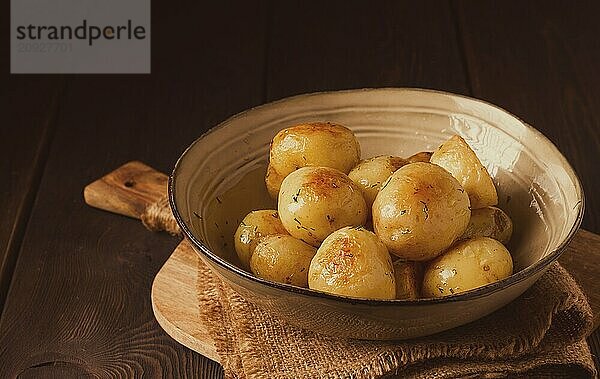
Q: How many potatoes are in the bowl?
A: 12